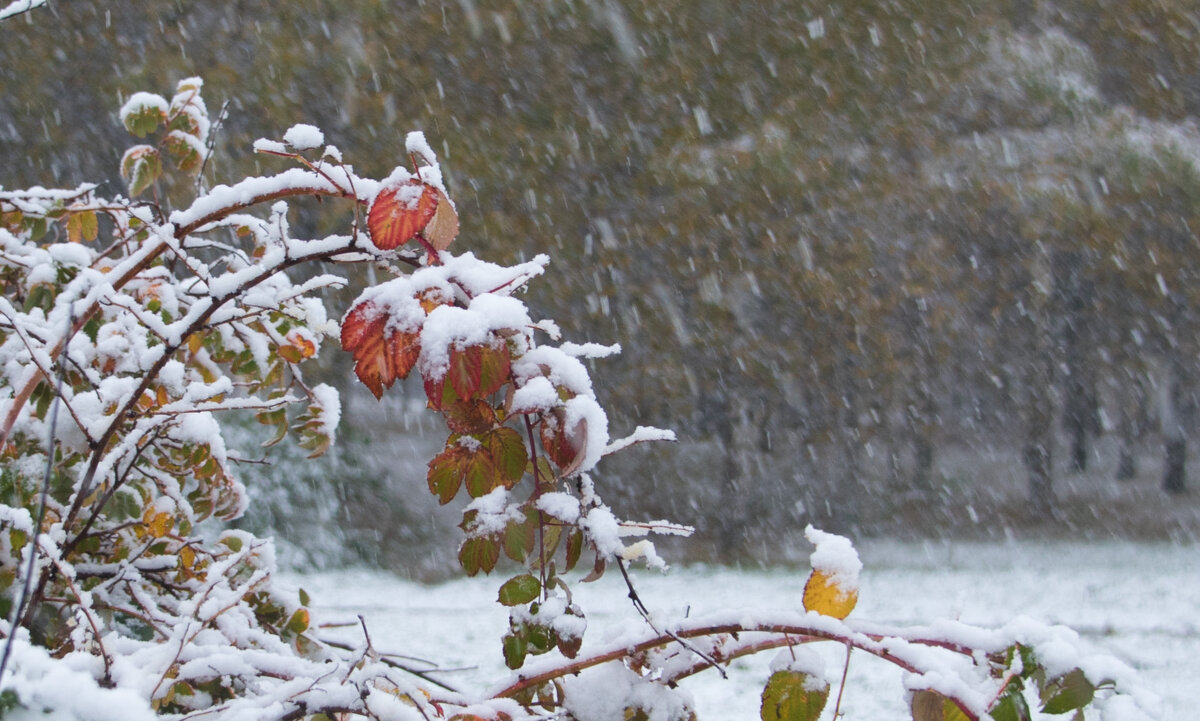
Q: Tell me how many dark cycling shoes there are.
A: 0